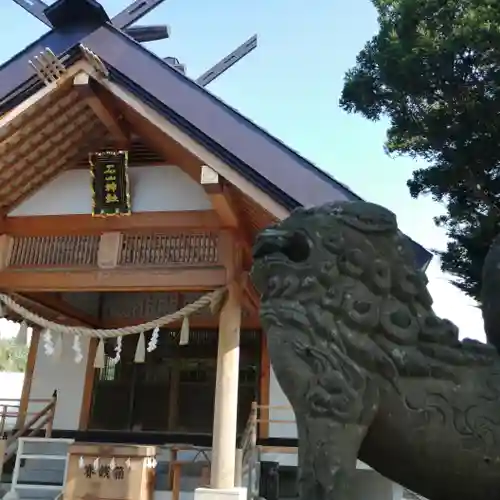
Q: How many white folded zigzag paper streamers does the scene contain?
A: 4